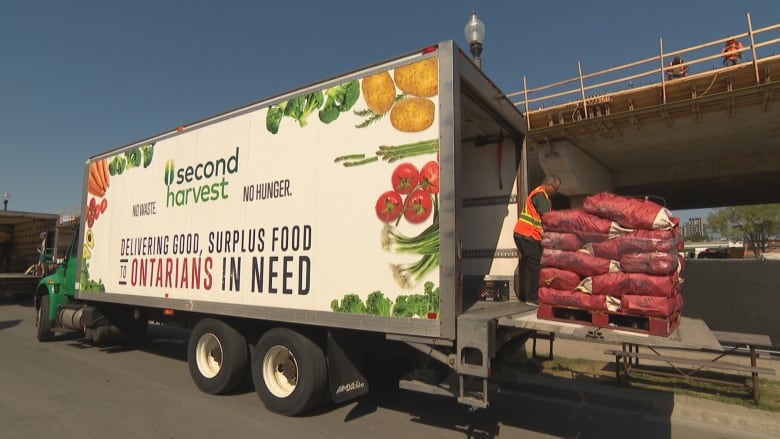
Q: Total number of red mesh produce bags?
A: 11